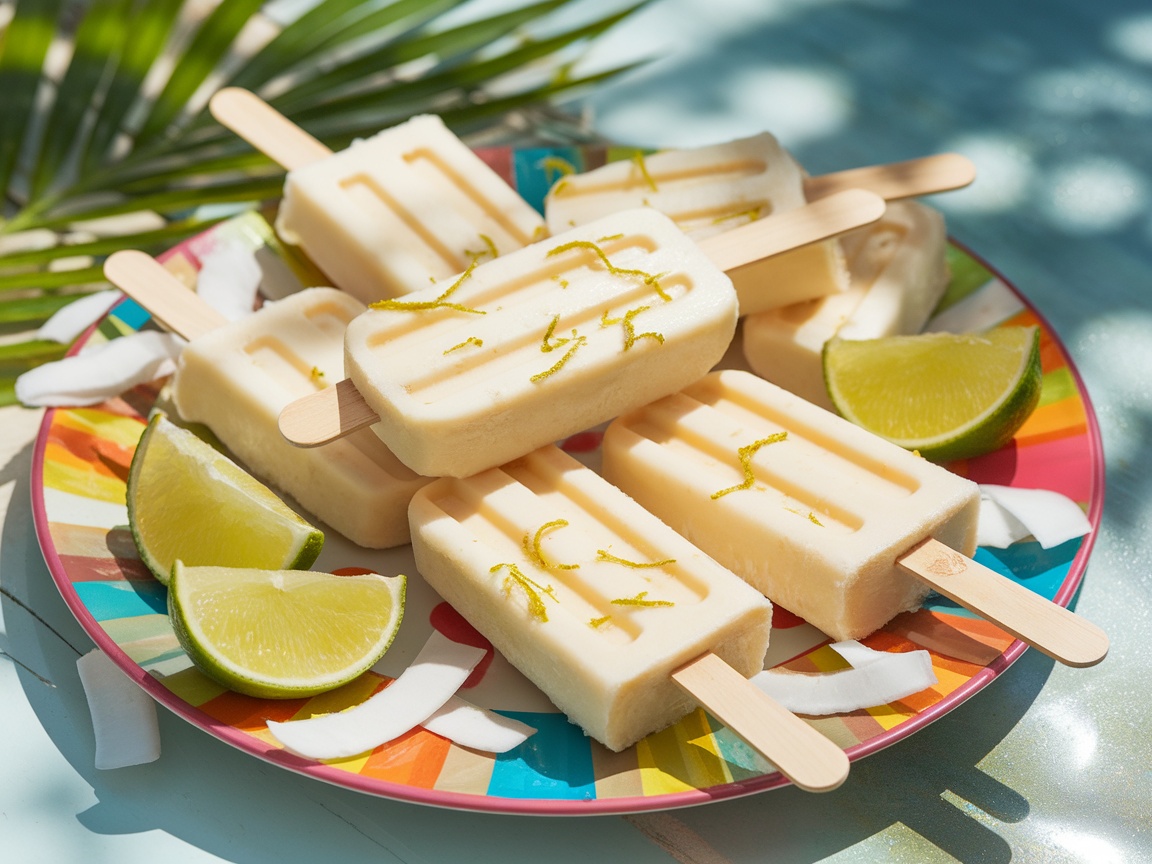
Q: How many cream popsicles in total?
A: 7